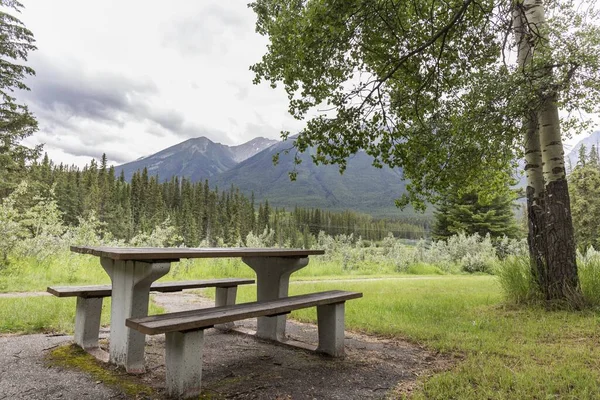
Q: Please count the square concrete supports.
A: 4